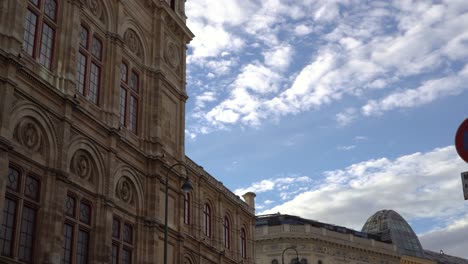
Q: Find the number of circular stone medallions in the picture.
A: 6